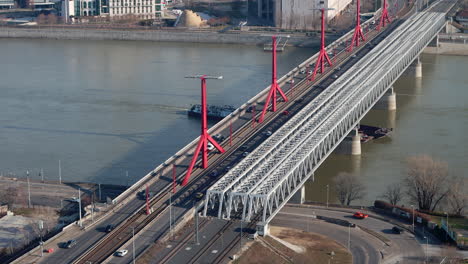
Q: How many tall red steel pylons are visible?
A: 5